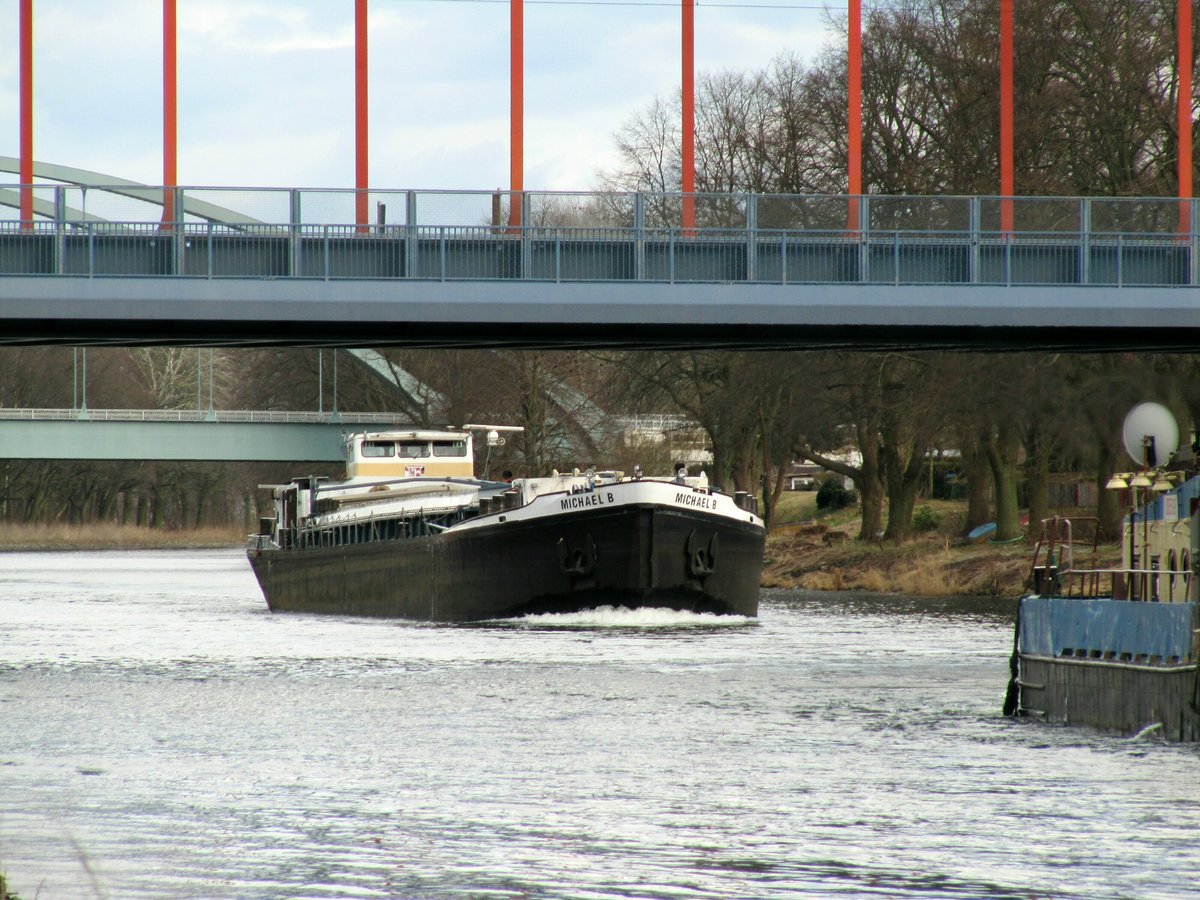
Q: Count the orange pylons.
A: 8